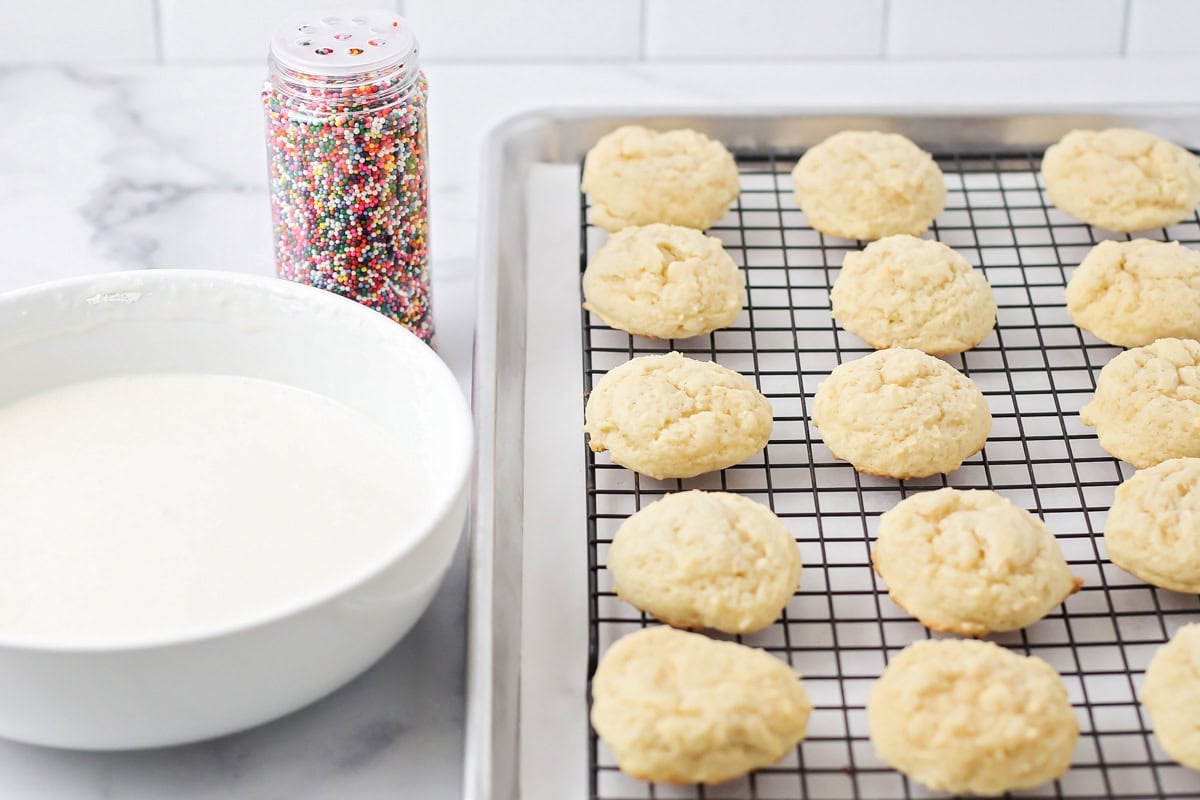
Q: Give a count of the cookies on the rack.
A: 15